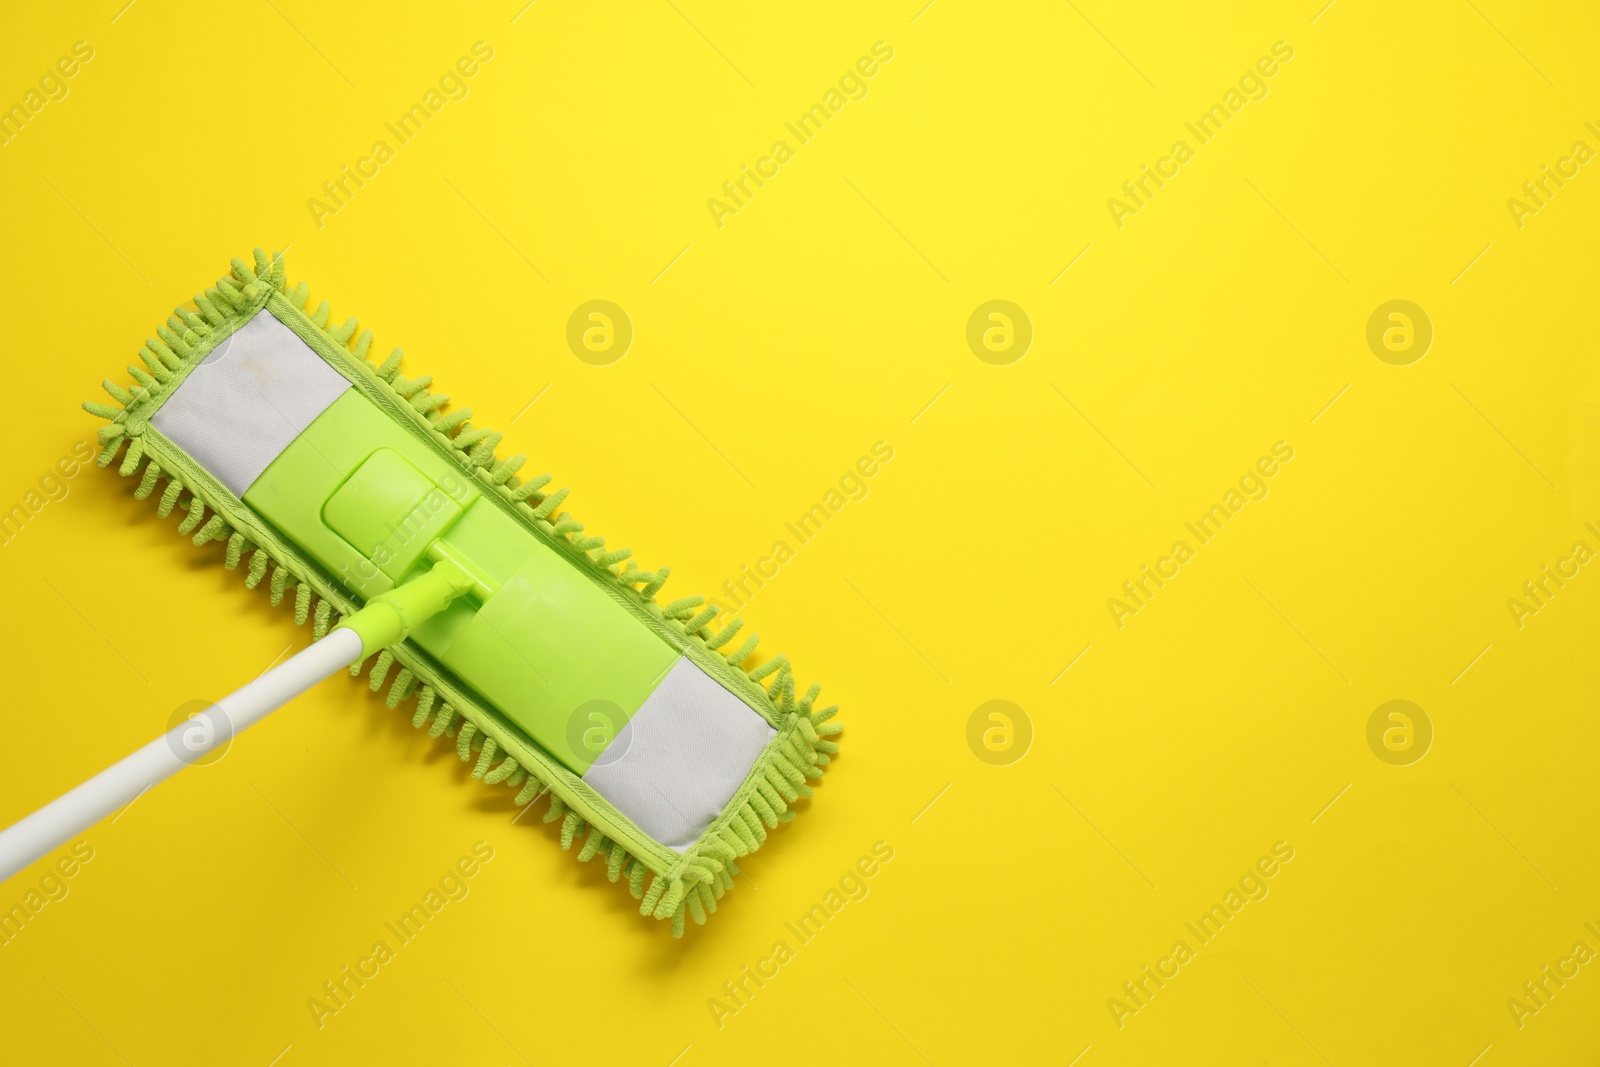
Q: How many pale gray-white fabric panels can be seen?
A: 2